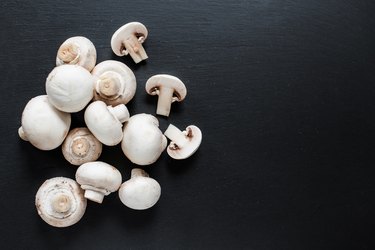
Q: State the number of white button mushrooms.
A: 13